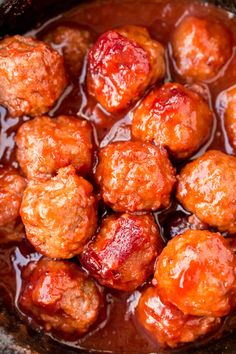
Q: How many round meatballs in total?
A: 15